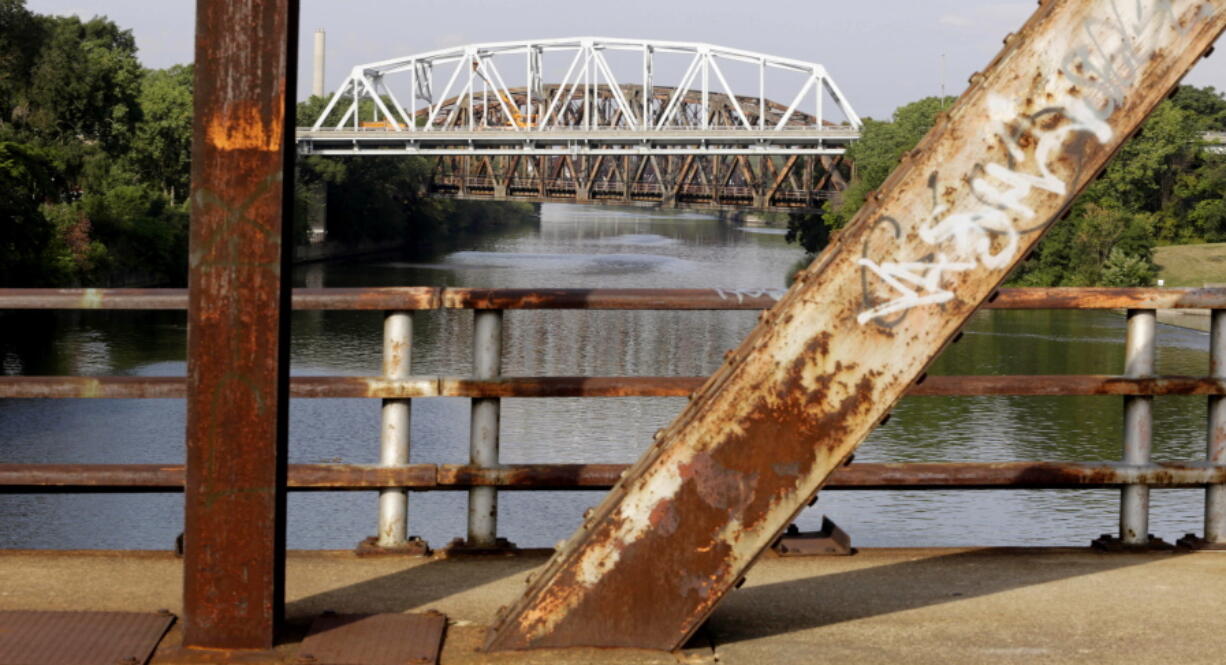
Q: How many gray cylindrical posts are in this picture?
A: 4